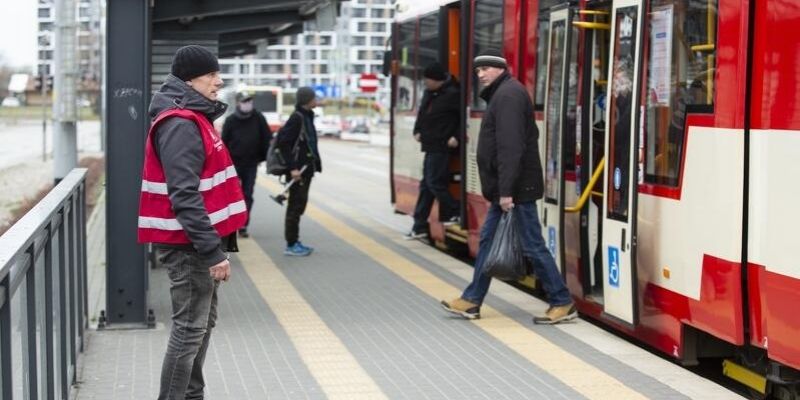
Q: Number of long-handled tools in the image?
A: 1